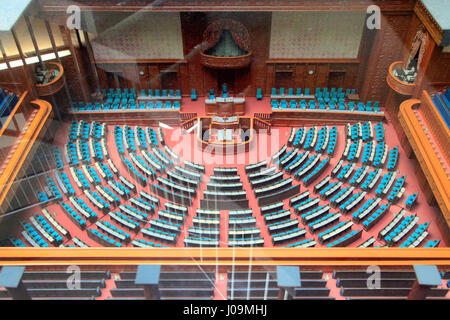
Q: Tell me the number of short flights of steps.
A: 2